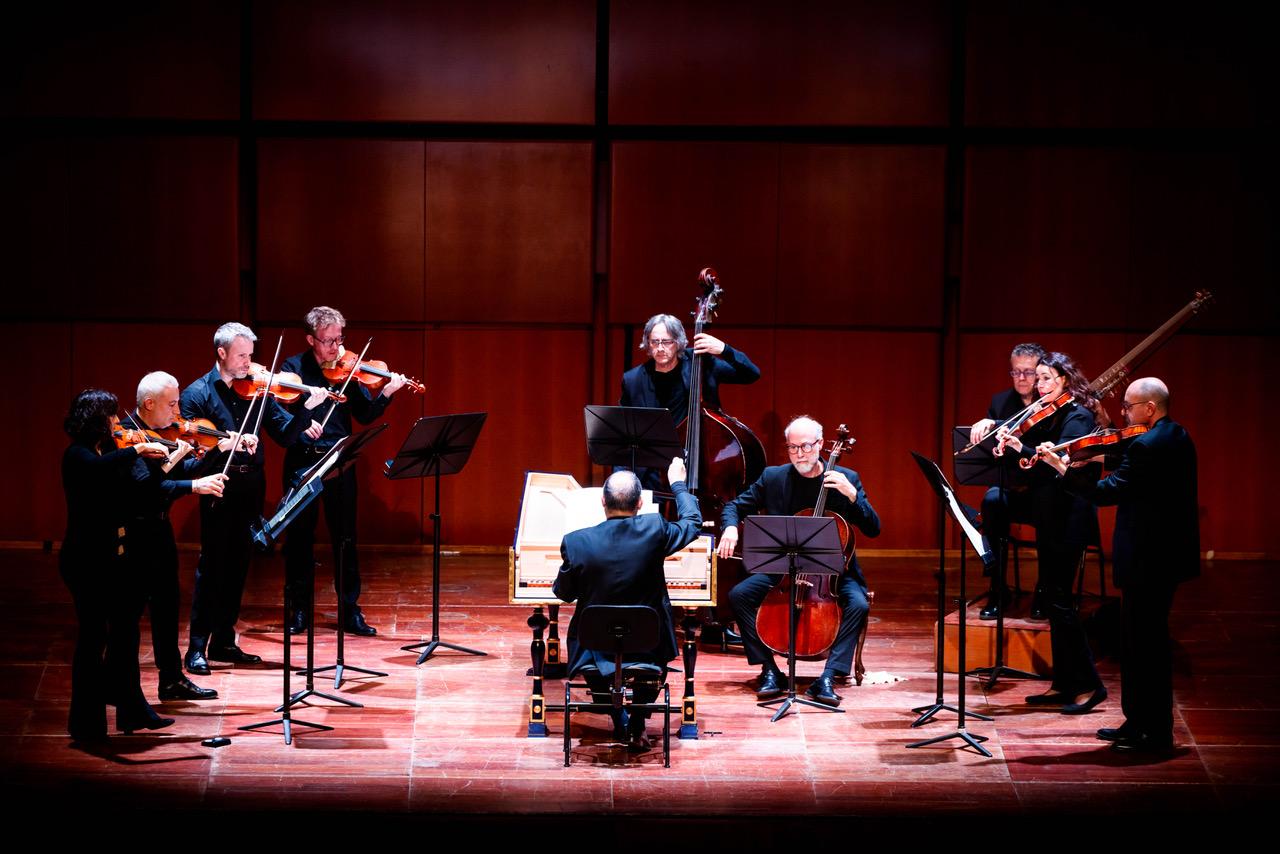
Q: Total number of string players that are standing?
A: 7